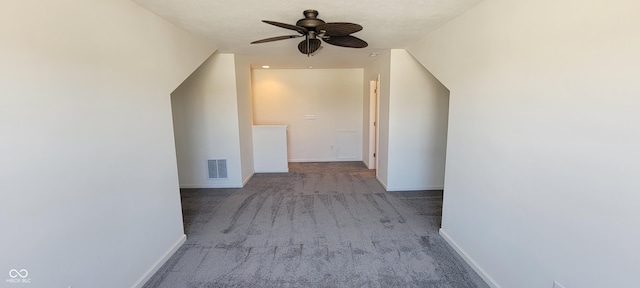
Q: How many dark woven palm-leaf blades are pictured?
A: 5